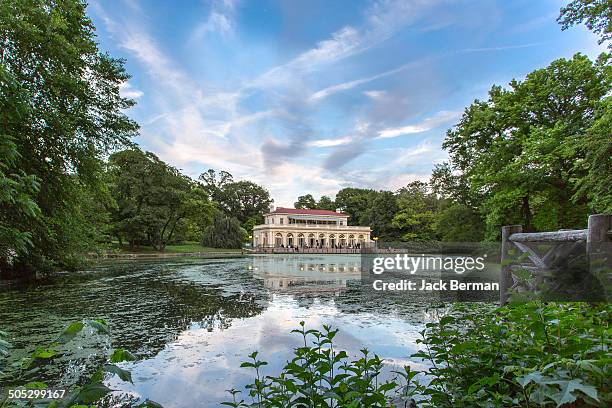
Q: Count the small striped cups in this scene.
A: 0